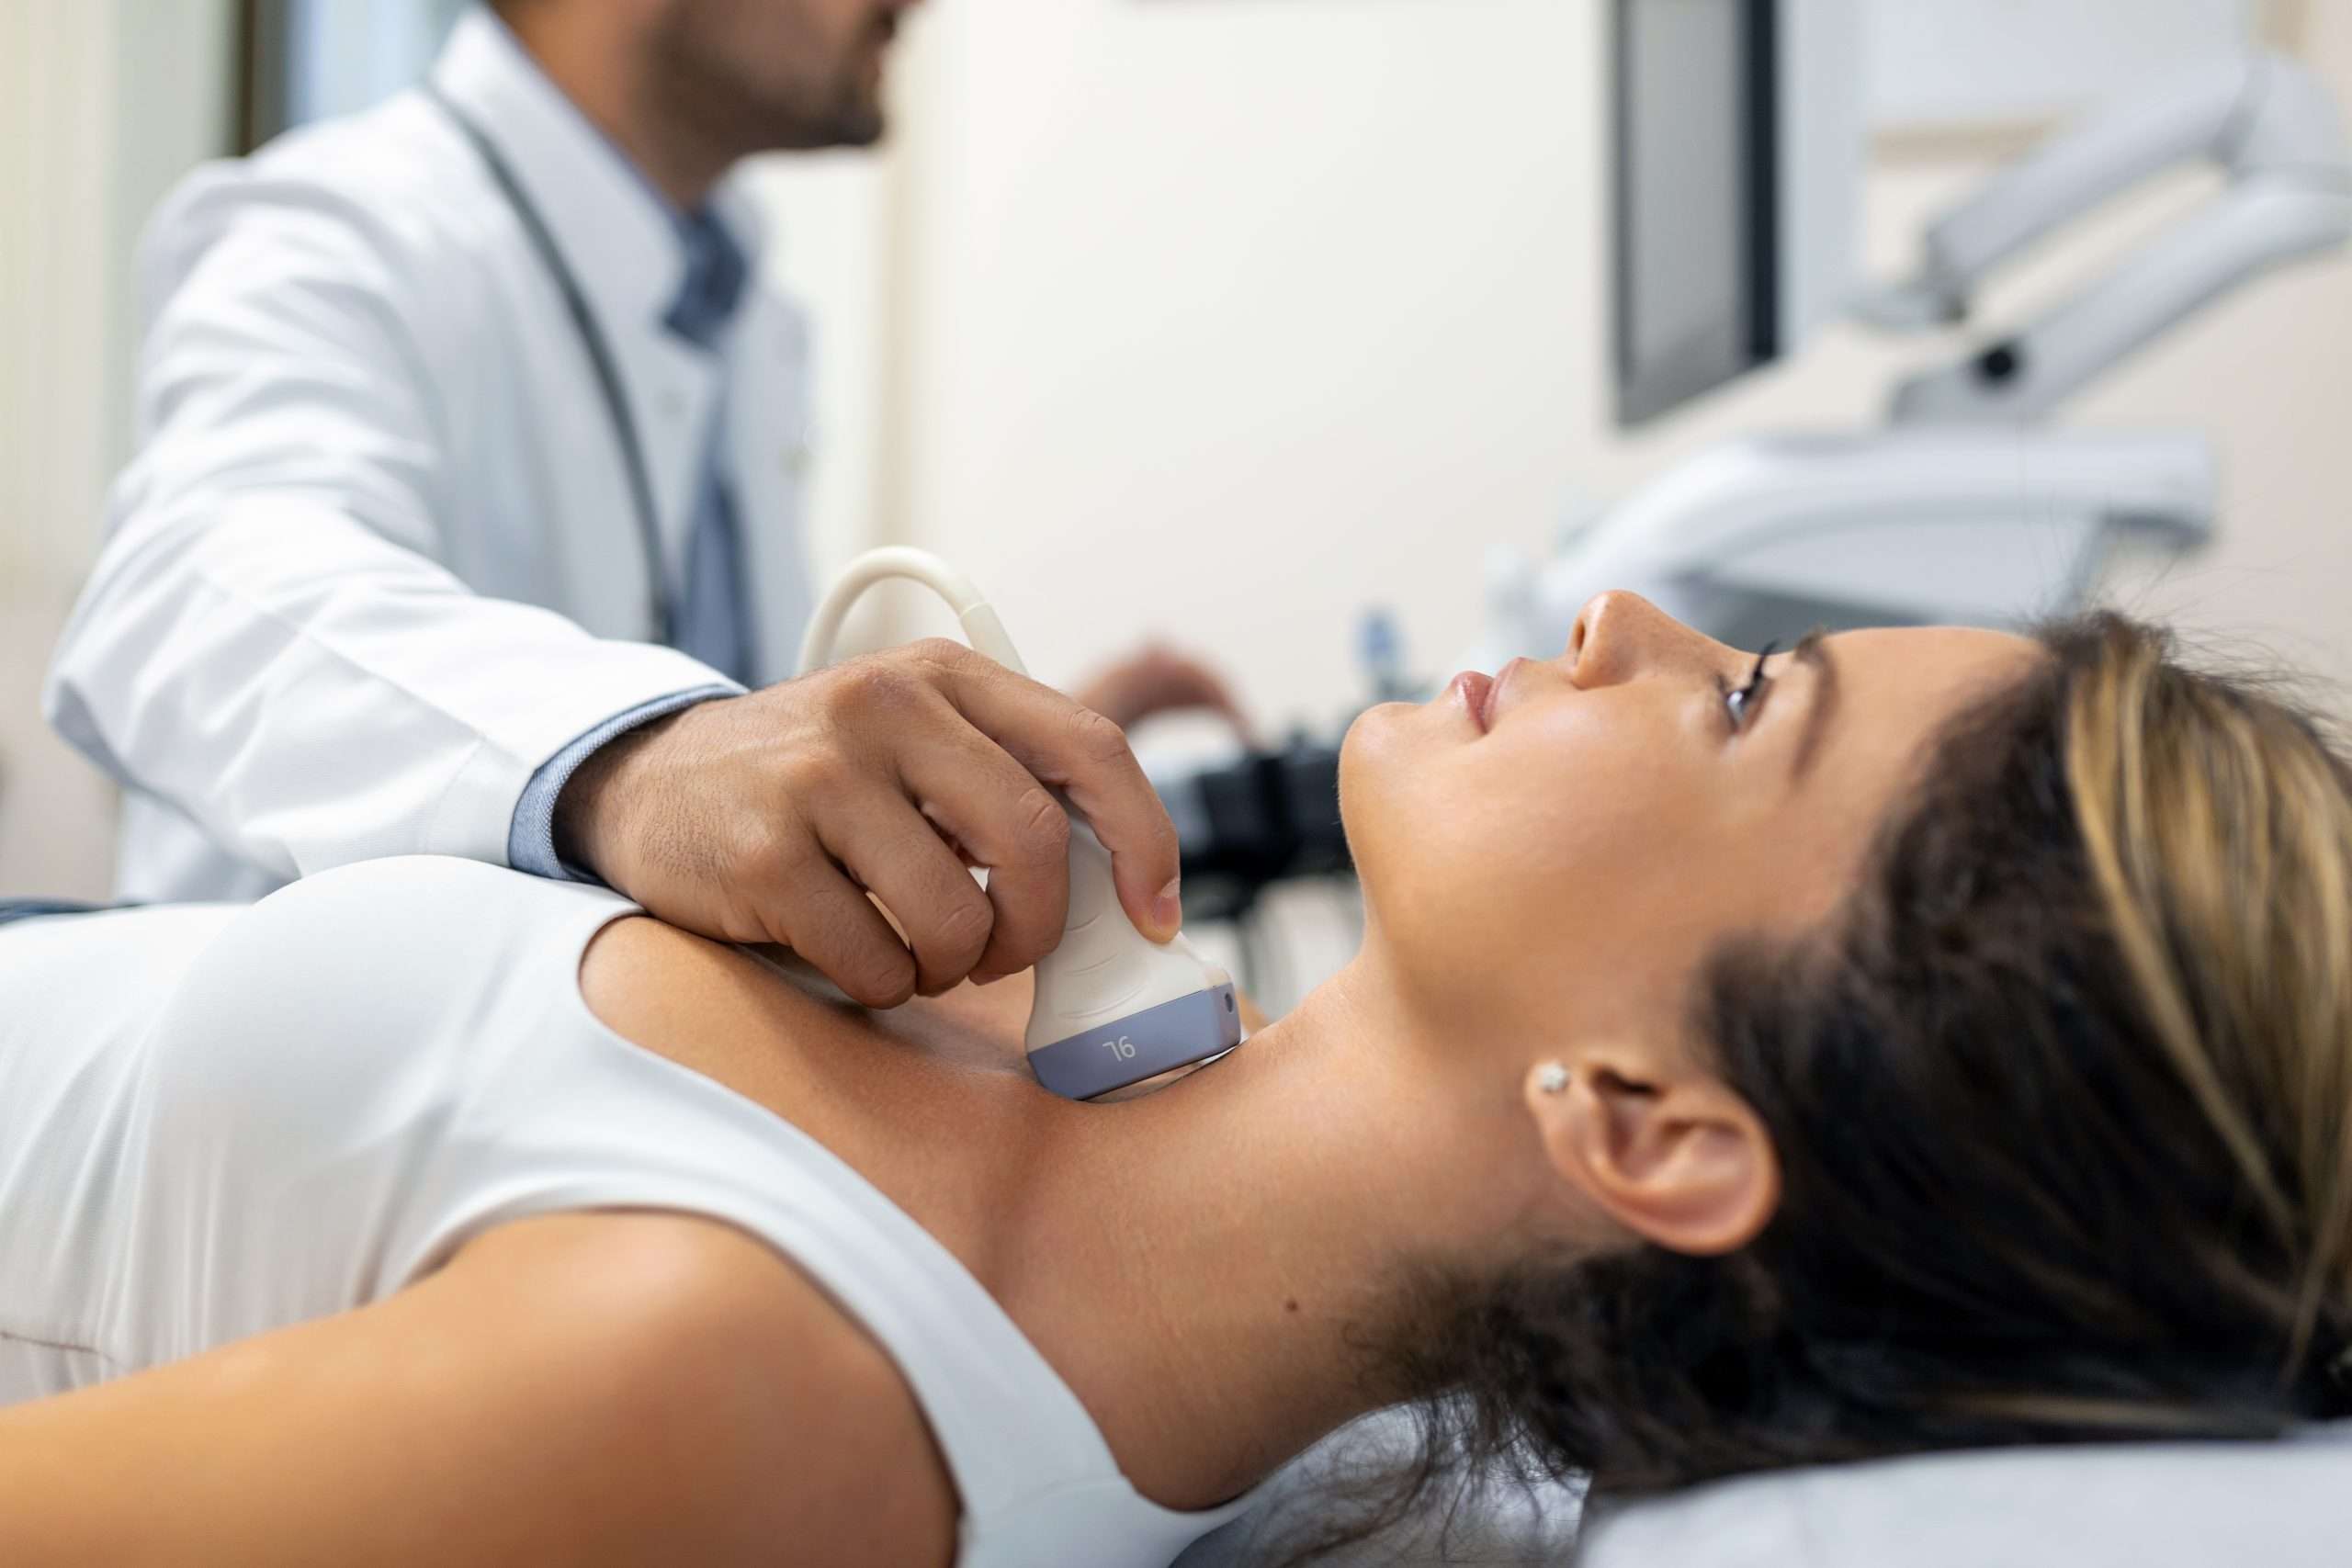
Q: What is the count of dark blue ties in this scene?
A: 1